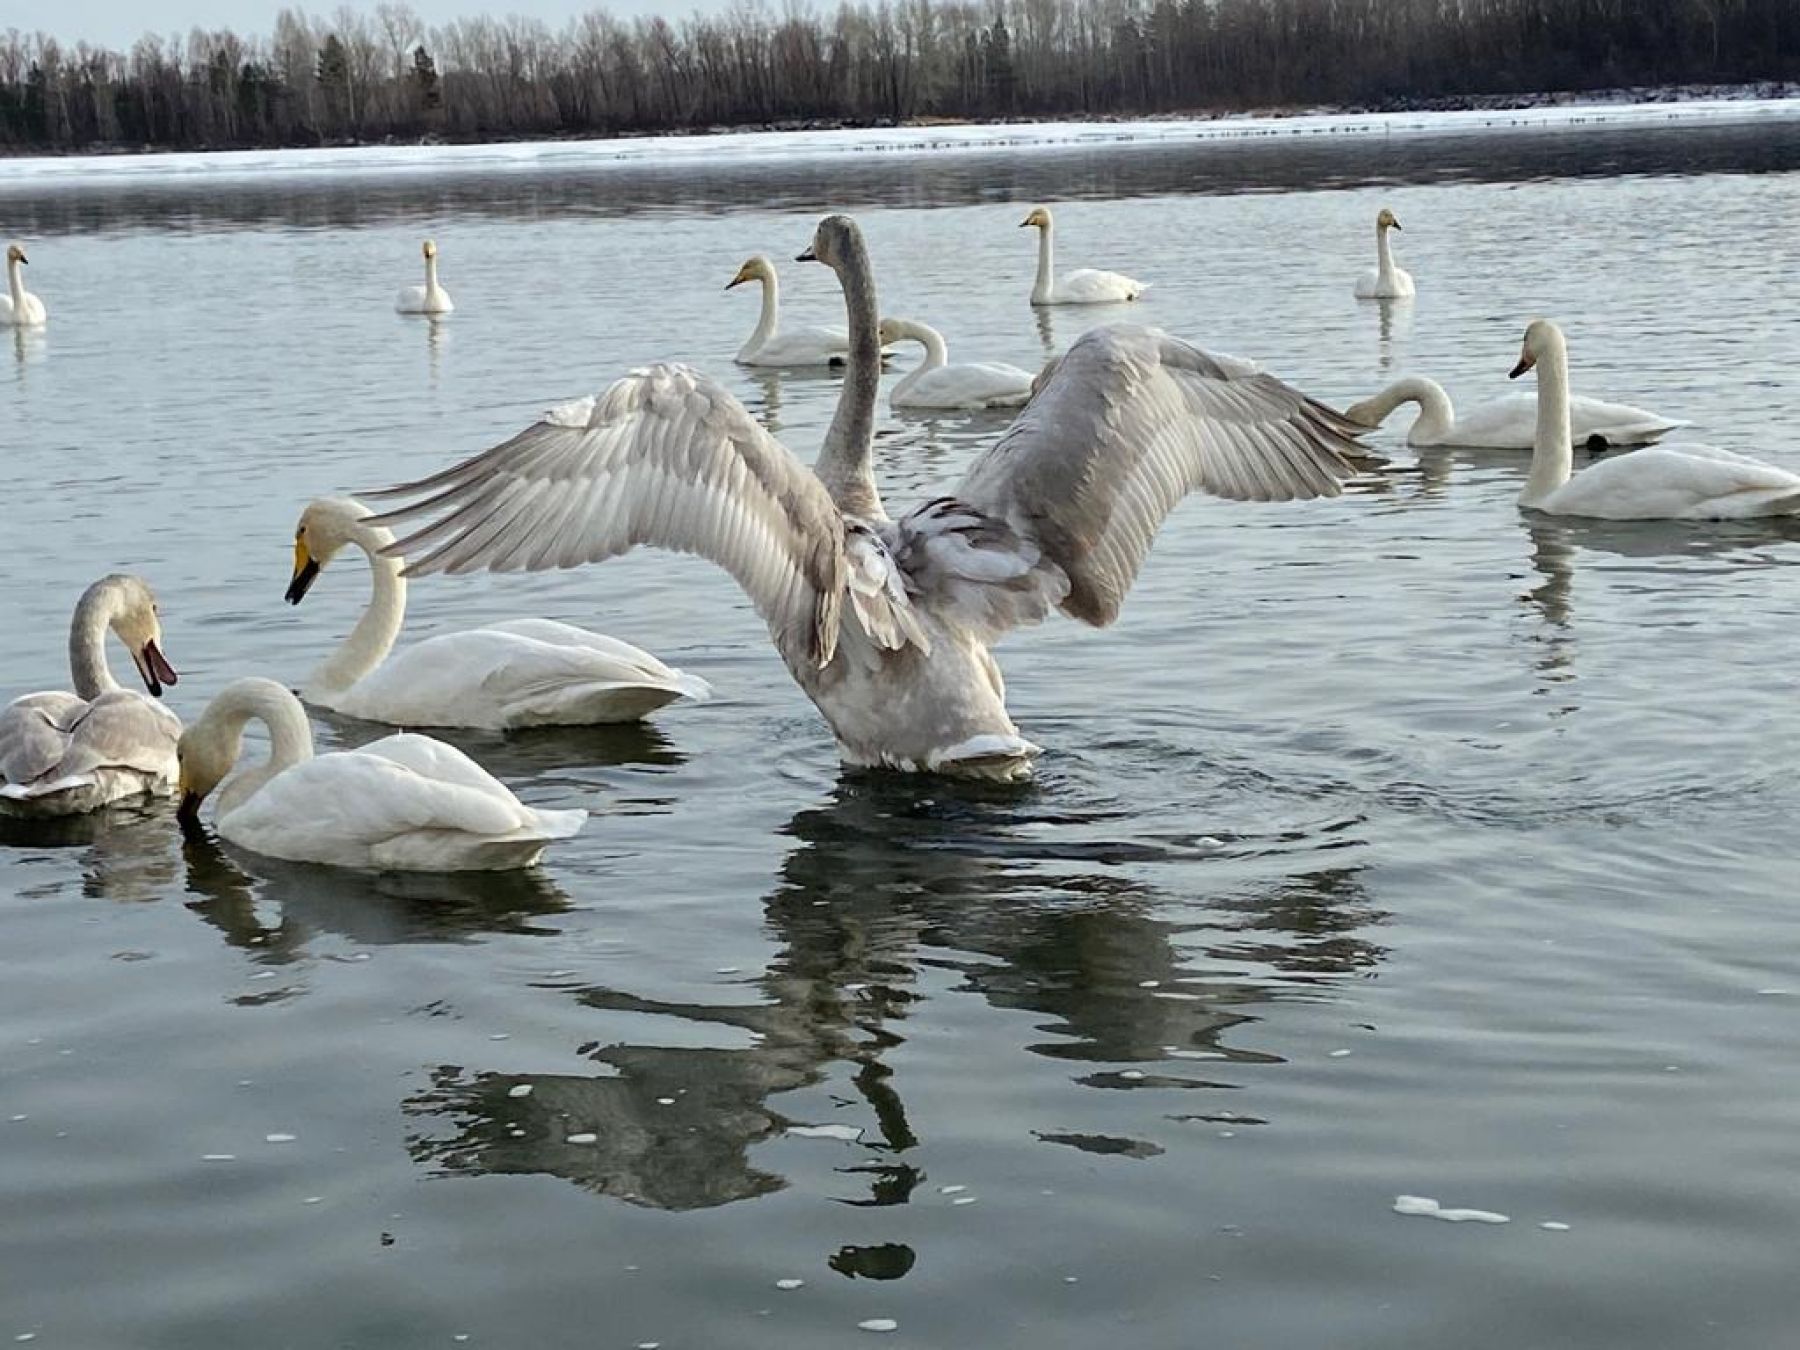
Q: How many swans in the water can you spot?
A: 12